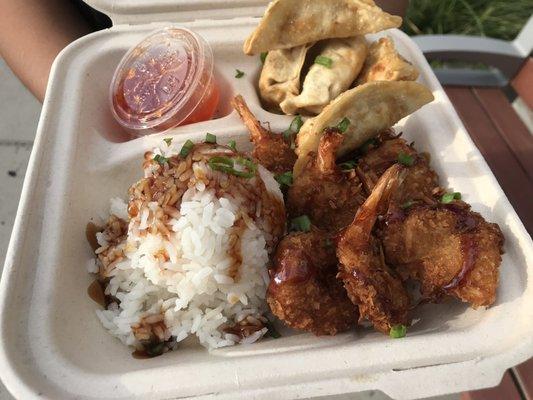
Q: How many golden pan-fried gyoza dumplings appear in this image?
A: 5